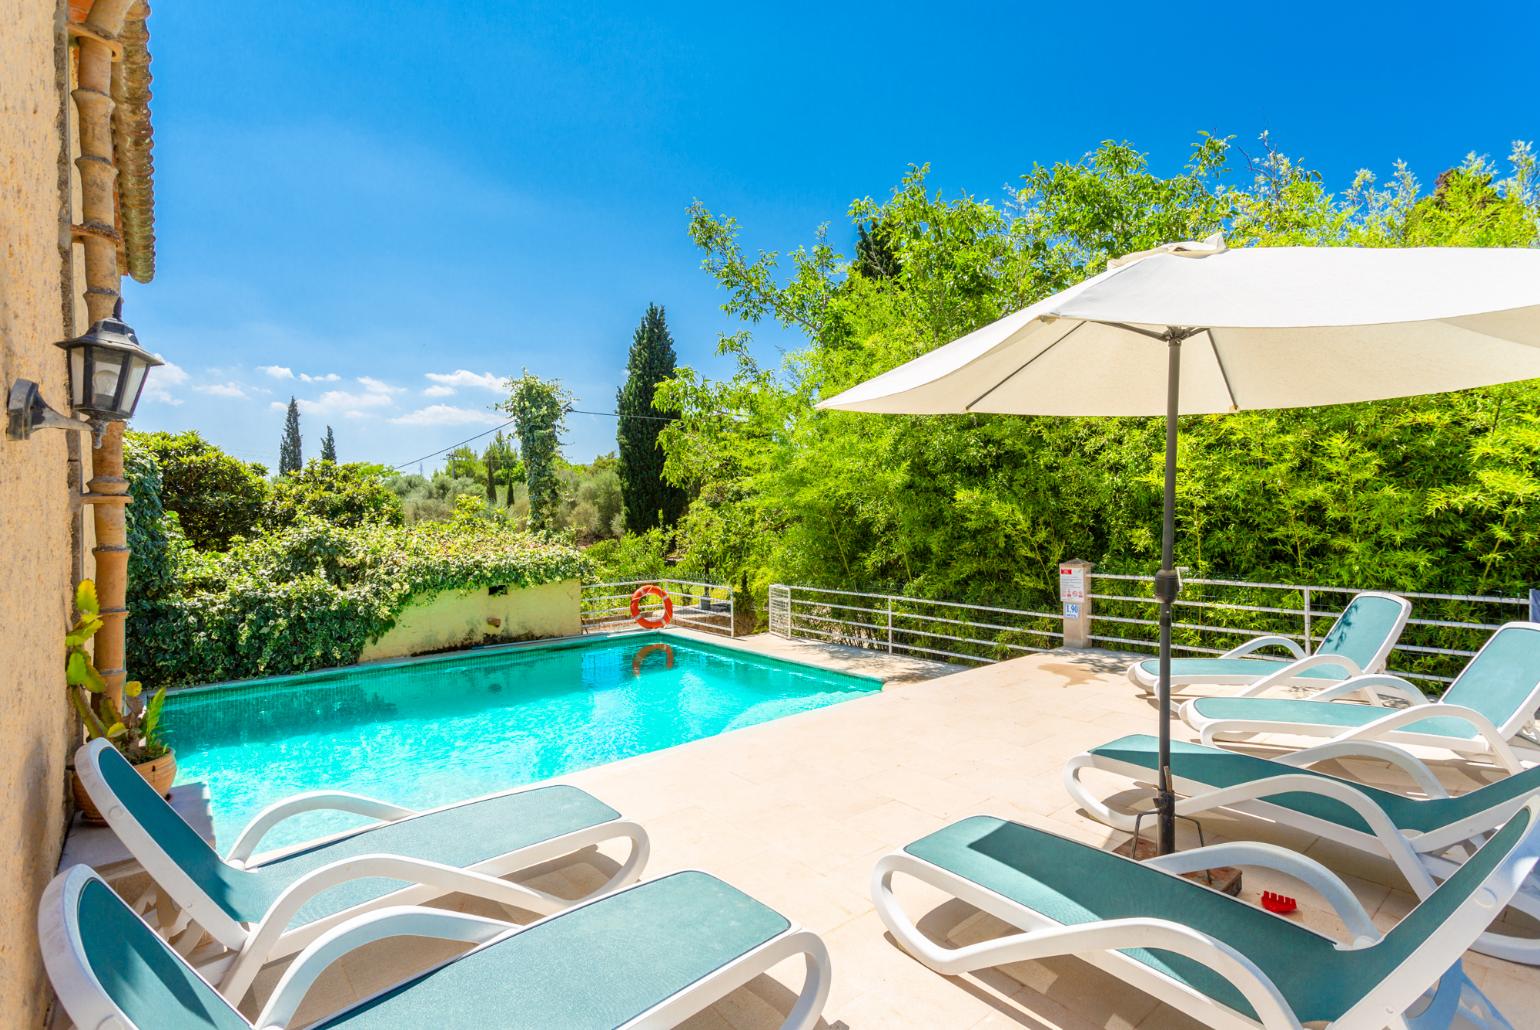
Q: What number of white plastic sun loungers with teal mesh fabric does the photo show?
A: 6